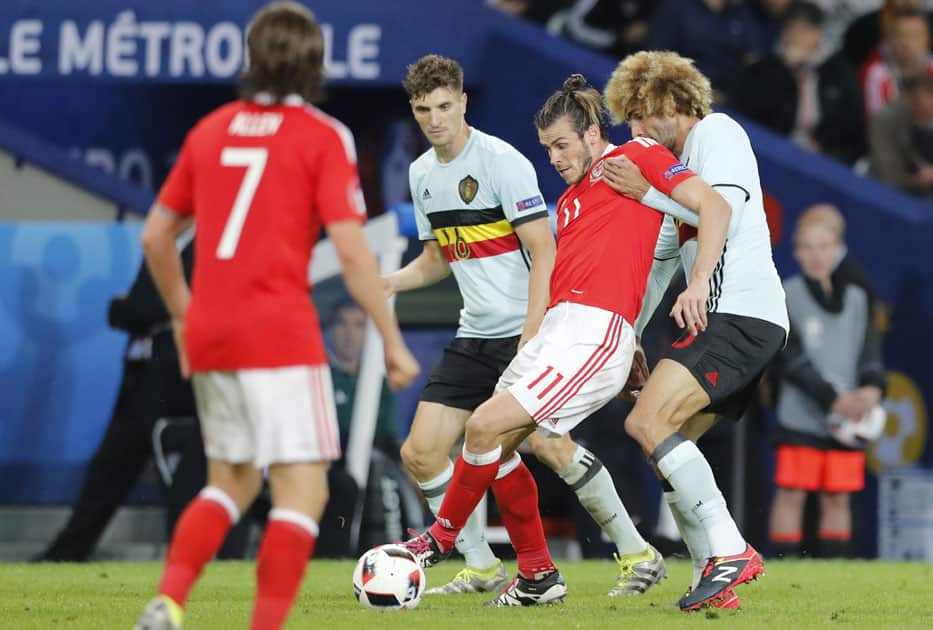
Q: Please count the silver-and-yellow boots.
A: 3